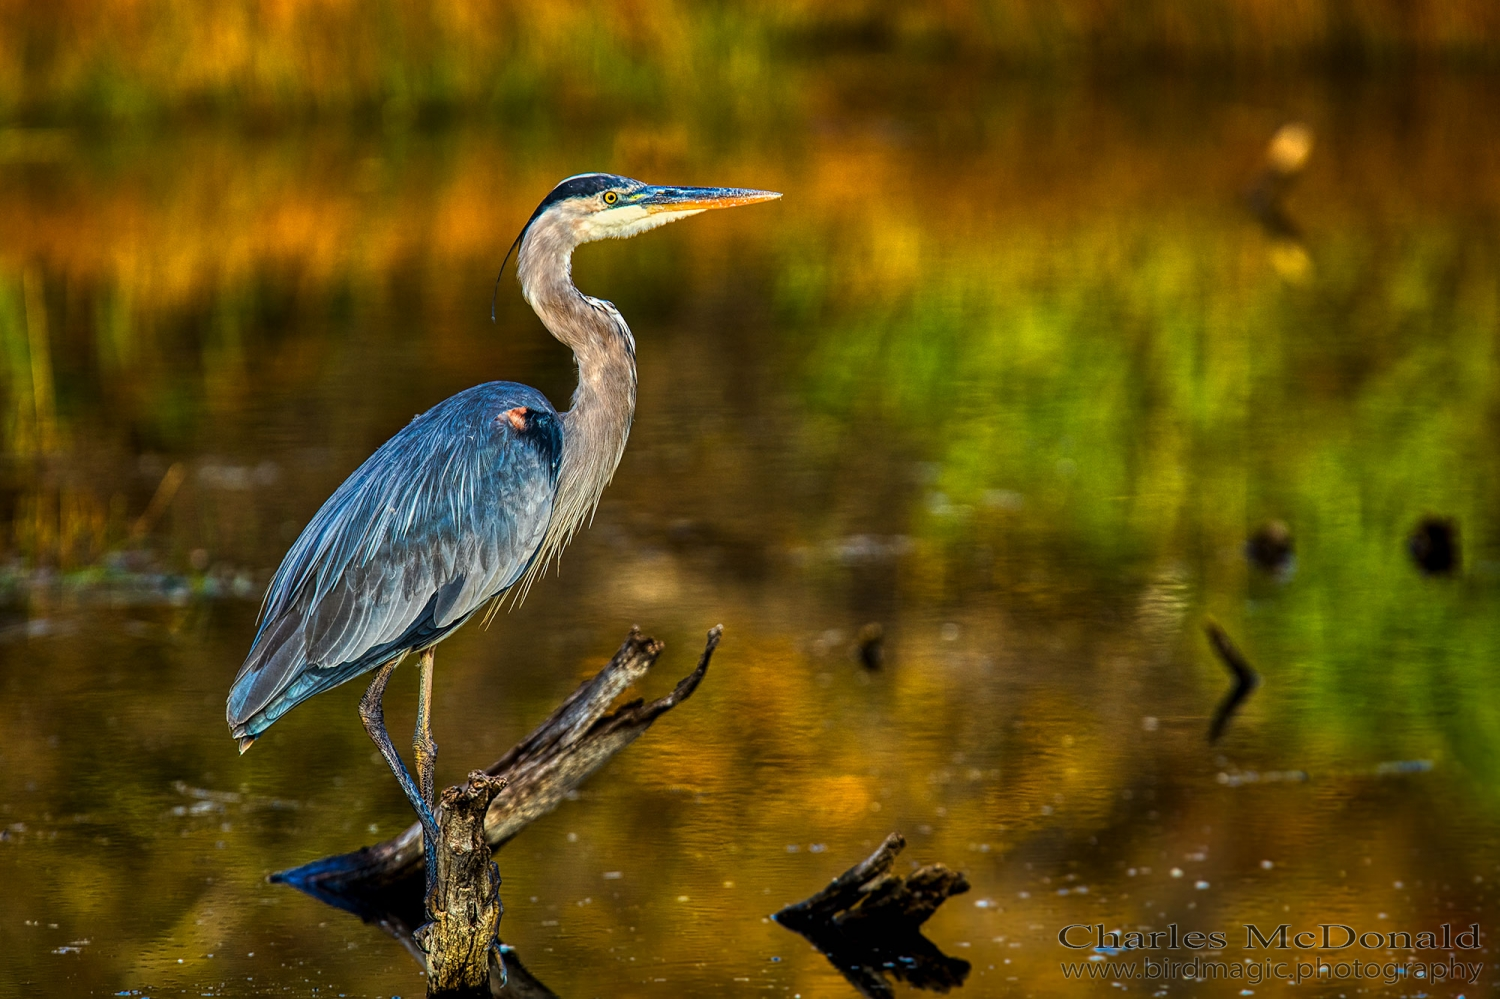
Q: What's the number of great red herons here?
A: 0